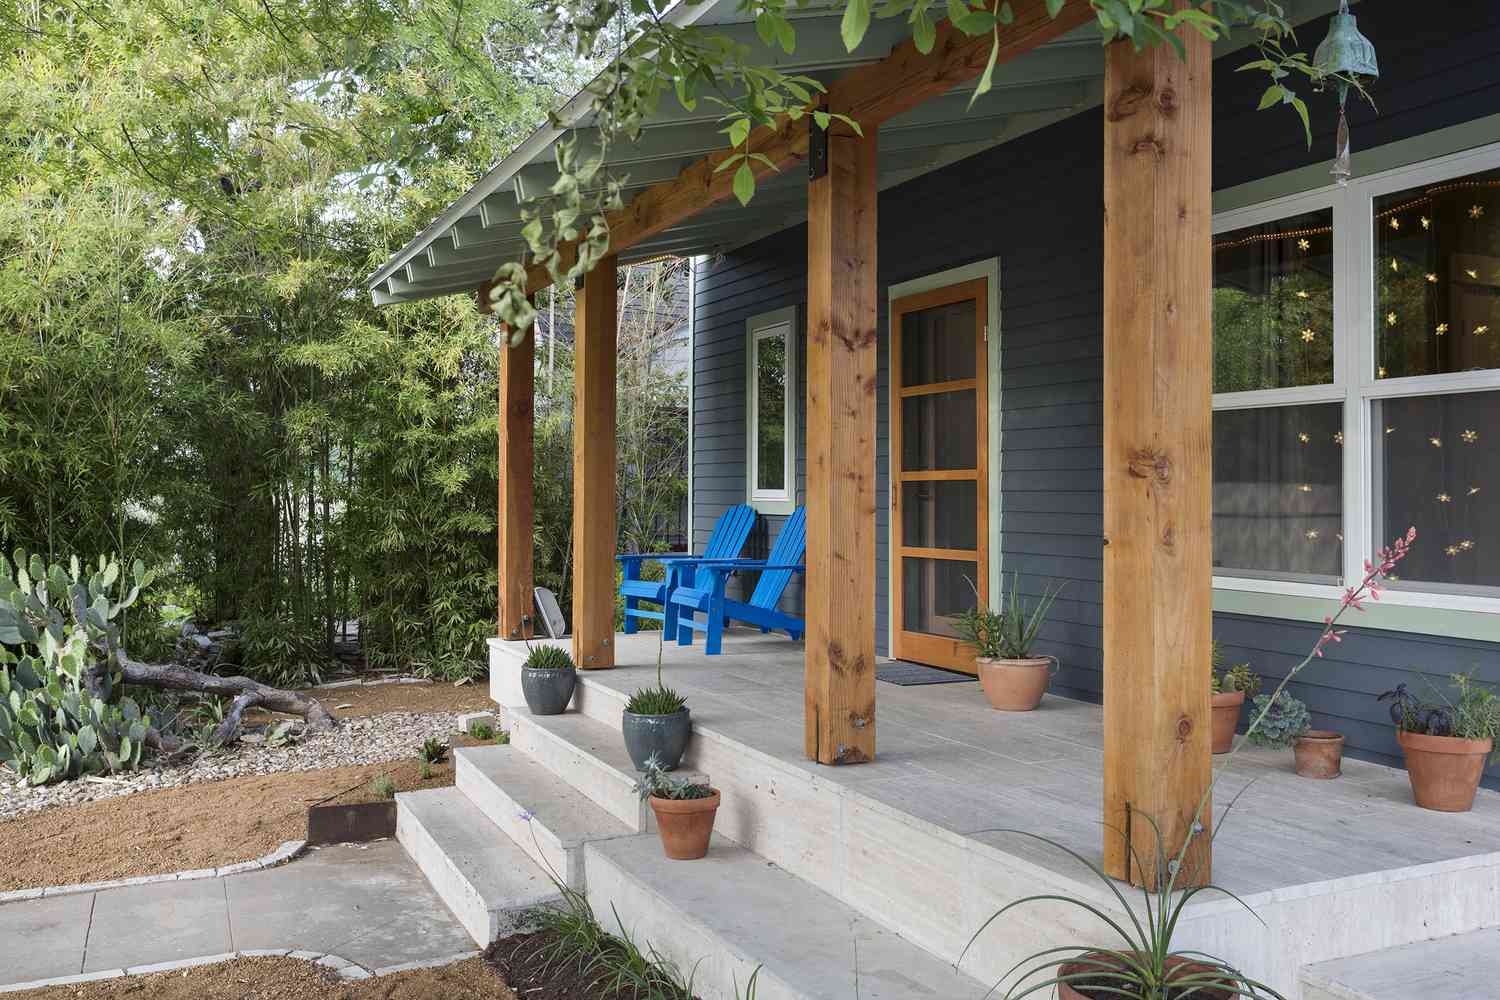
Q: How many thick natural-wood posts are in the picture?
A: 4